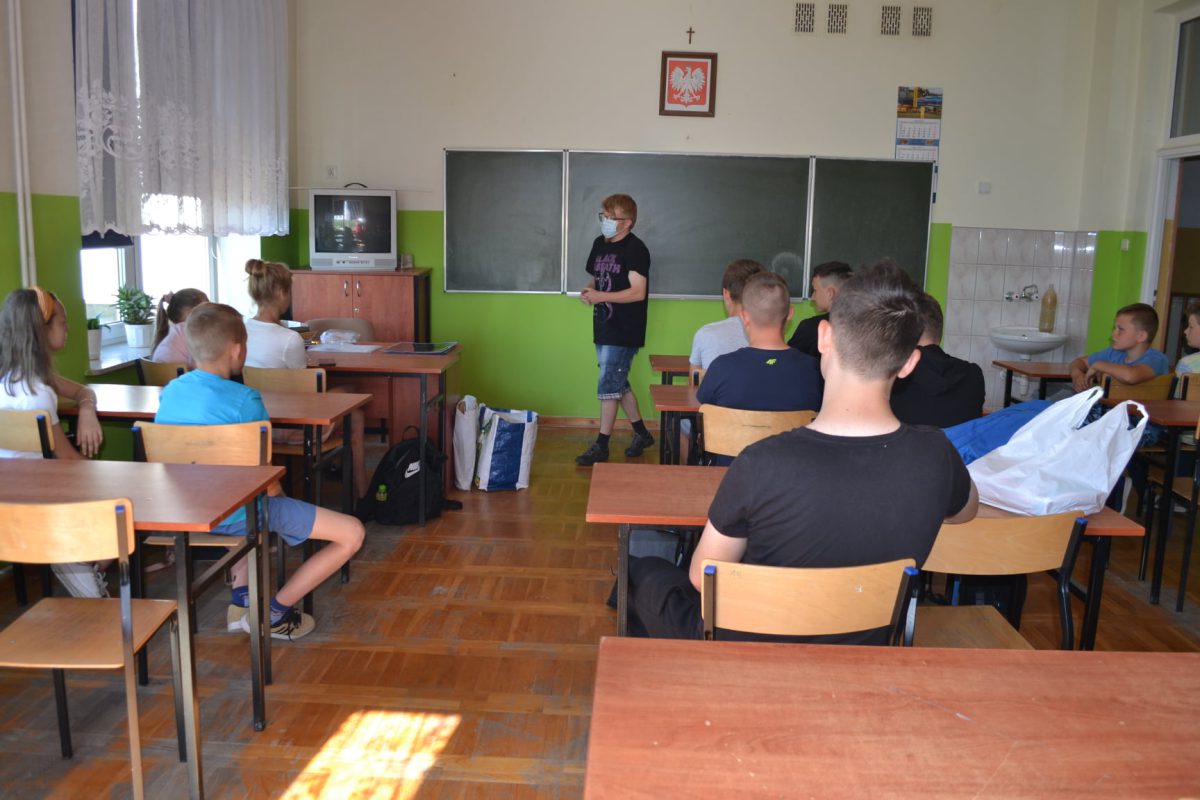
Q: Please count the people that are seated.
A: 11